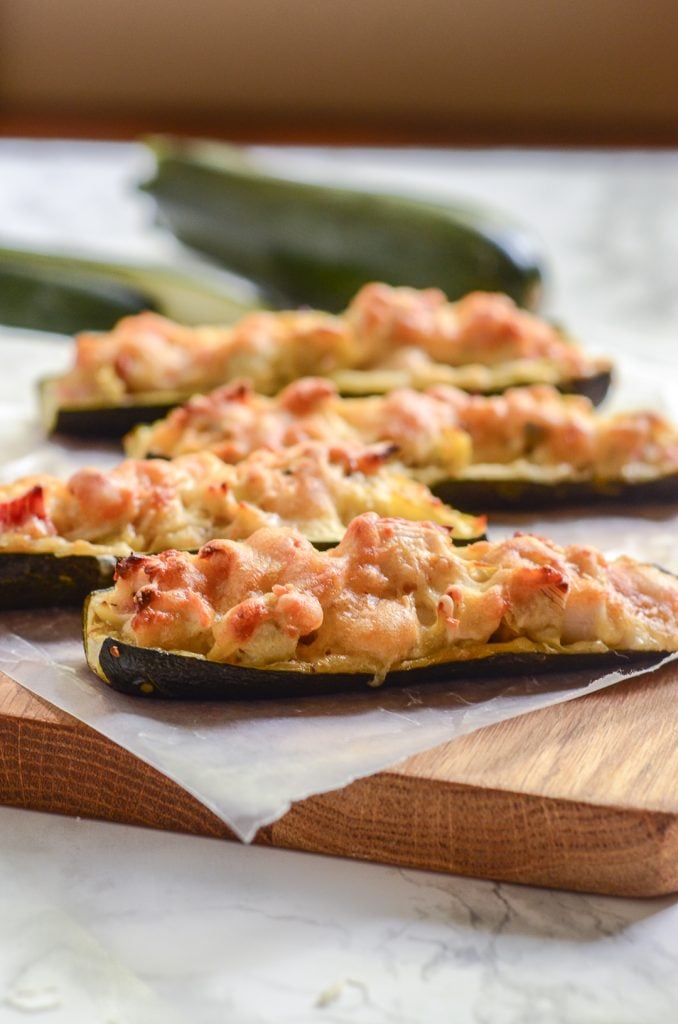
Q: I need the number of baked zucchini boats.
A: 4